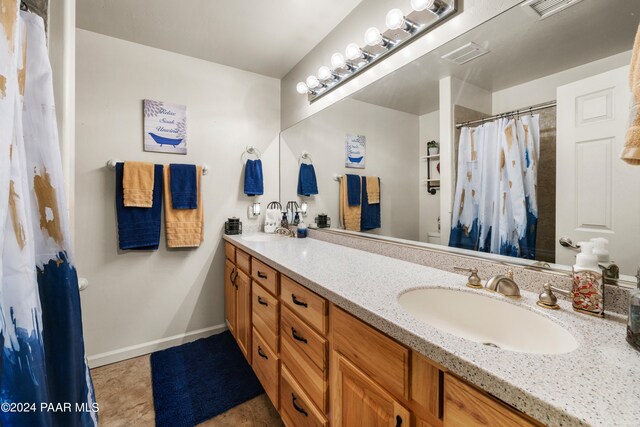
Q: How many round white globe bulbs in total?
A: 8